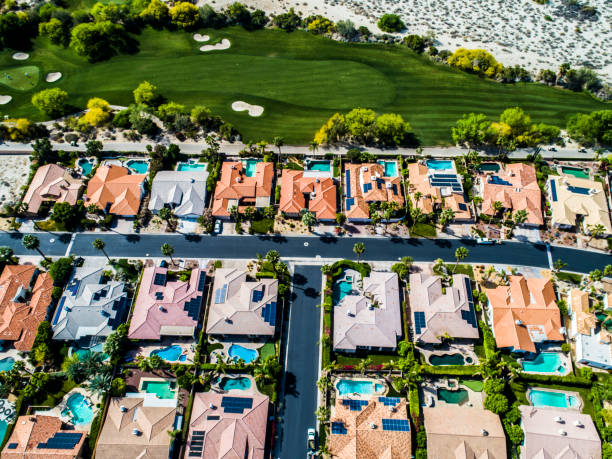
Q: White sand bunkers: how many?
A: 6